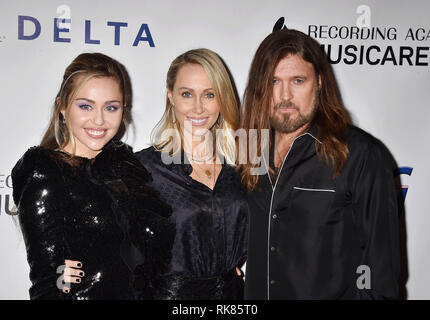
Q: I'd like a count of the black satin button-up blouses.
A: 1